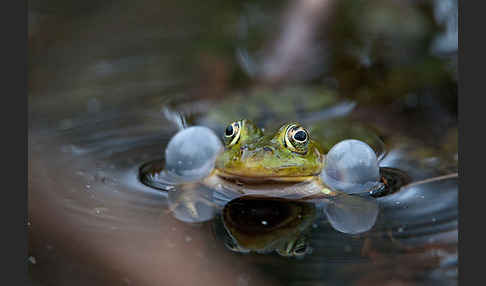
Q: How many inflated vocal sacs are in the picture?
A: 2